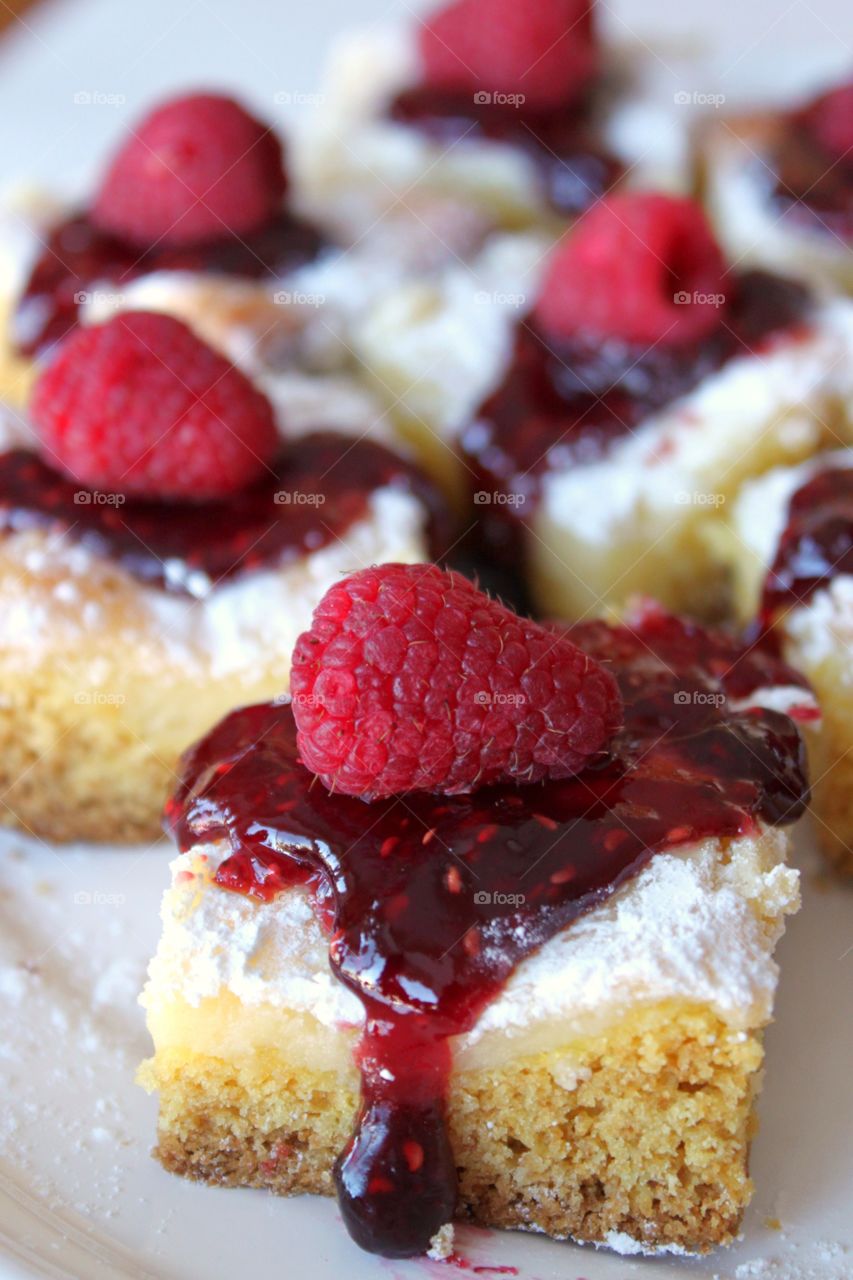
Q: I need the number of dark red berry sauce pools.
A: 7